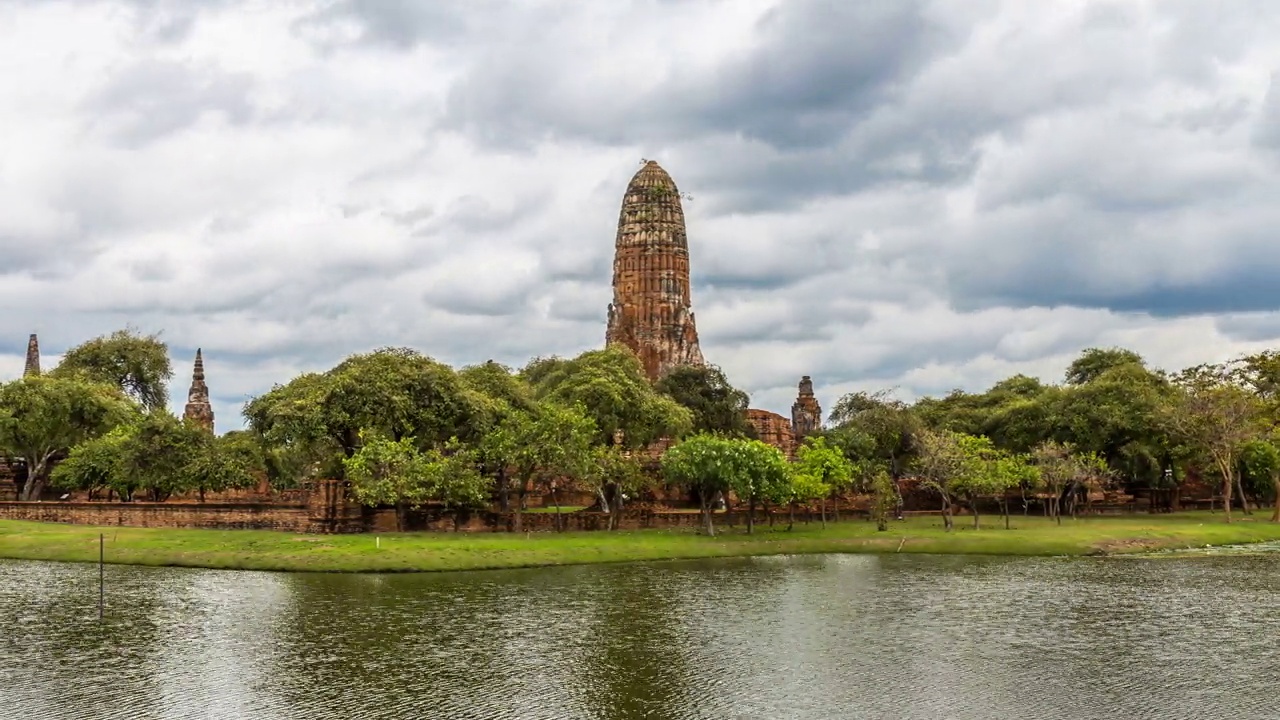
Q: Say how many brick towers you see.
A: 4